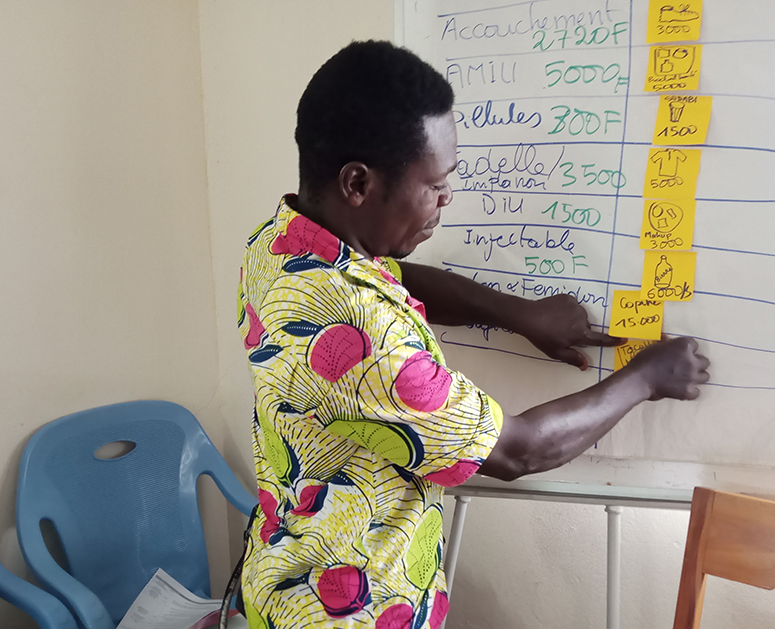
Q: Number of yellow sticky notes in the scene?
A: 8